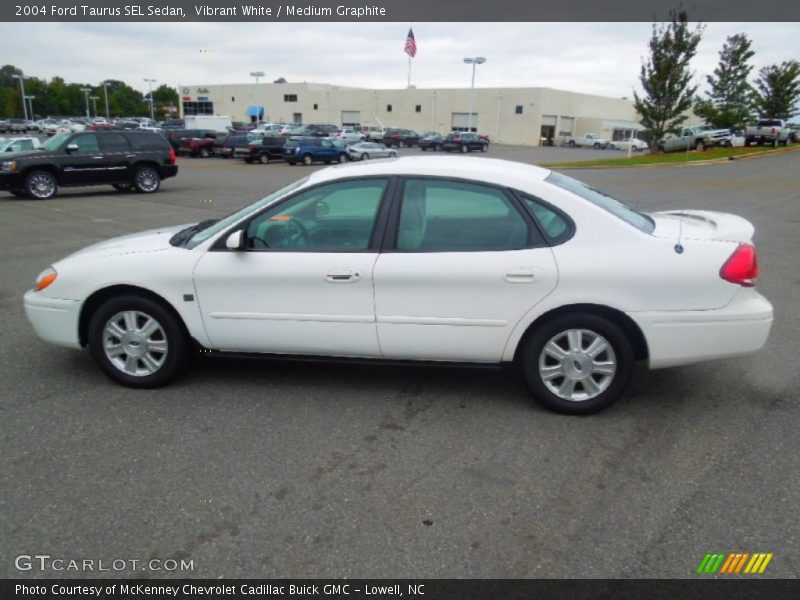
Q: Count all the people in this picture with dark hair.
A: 0